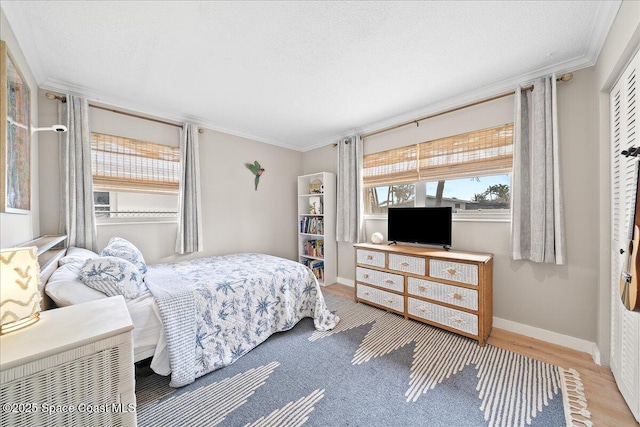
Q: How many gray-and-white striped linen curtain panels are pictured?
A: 4